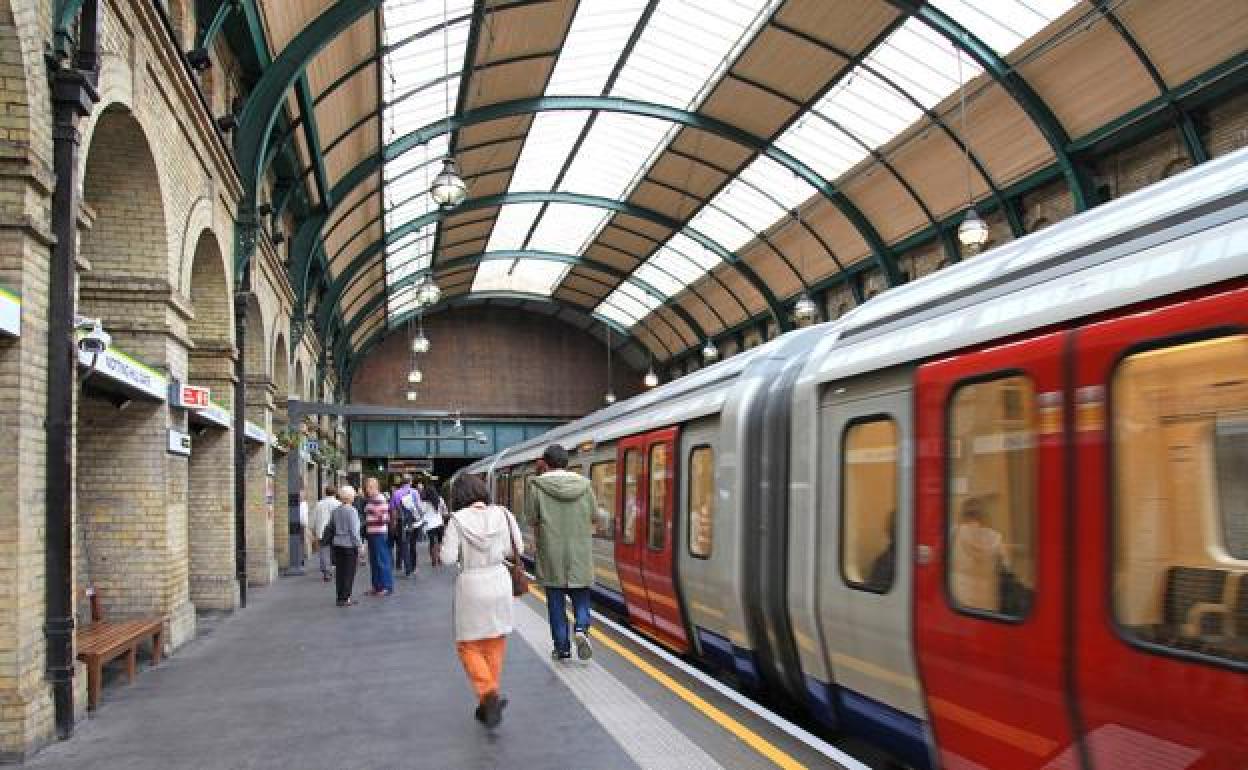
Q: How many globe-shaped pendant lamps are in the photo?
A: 10